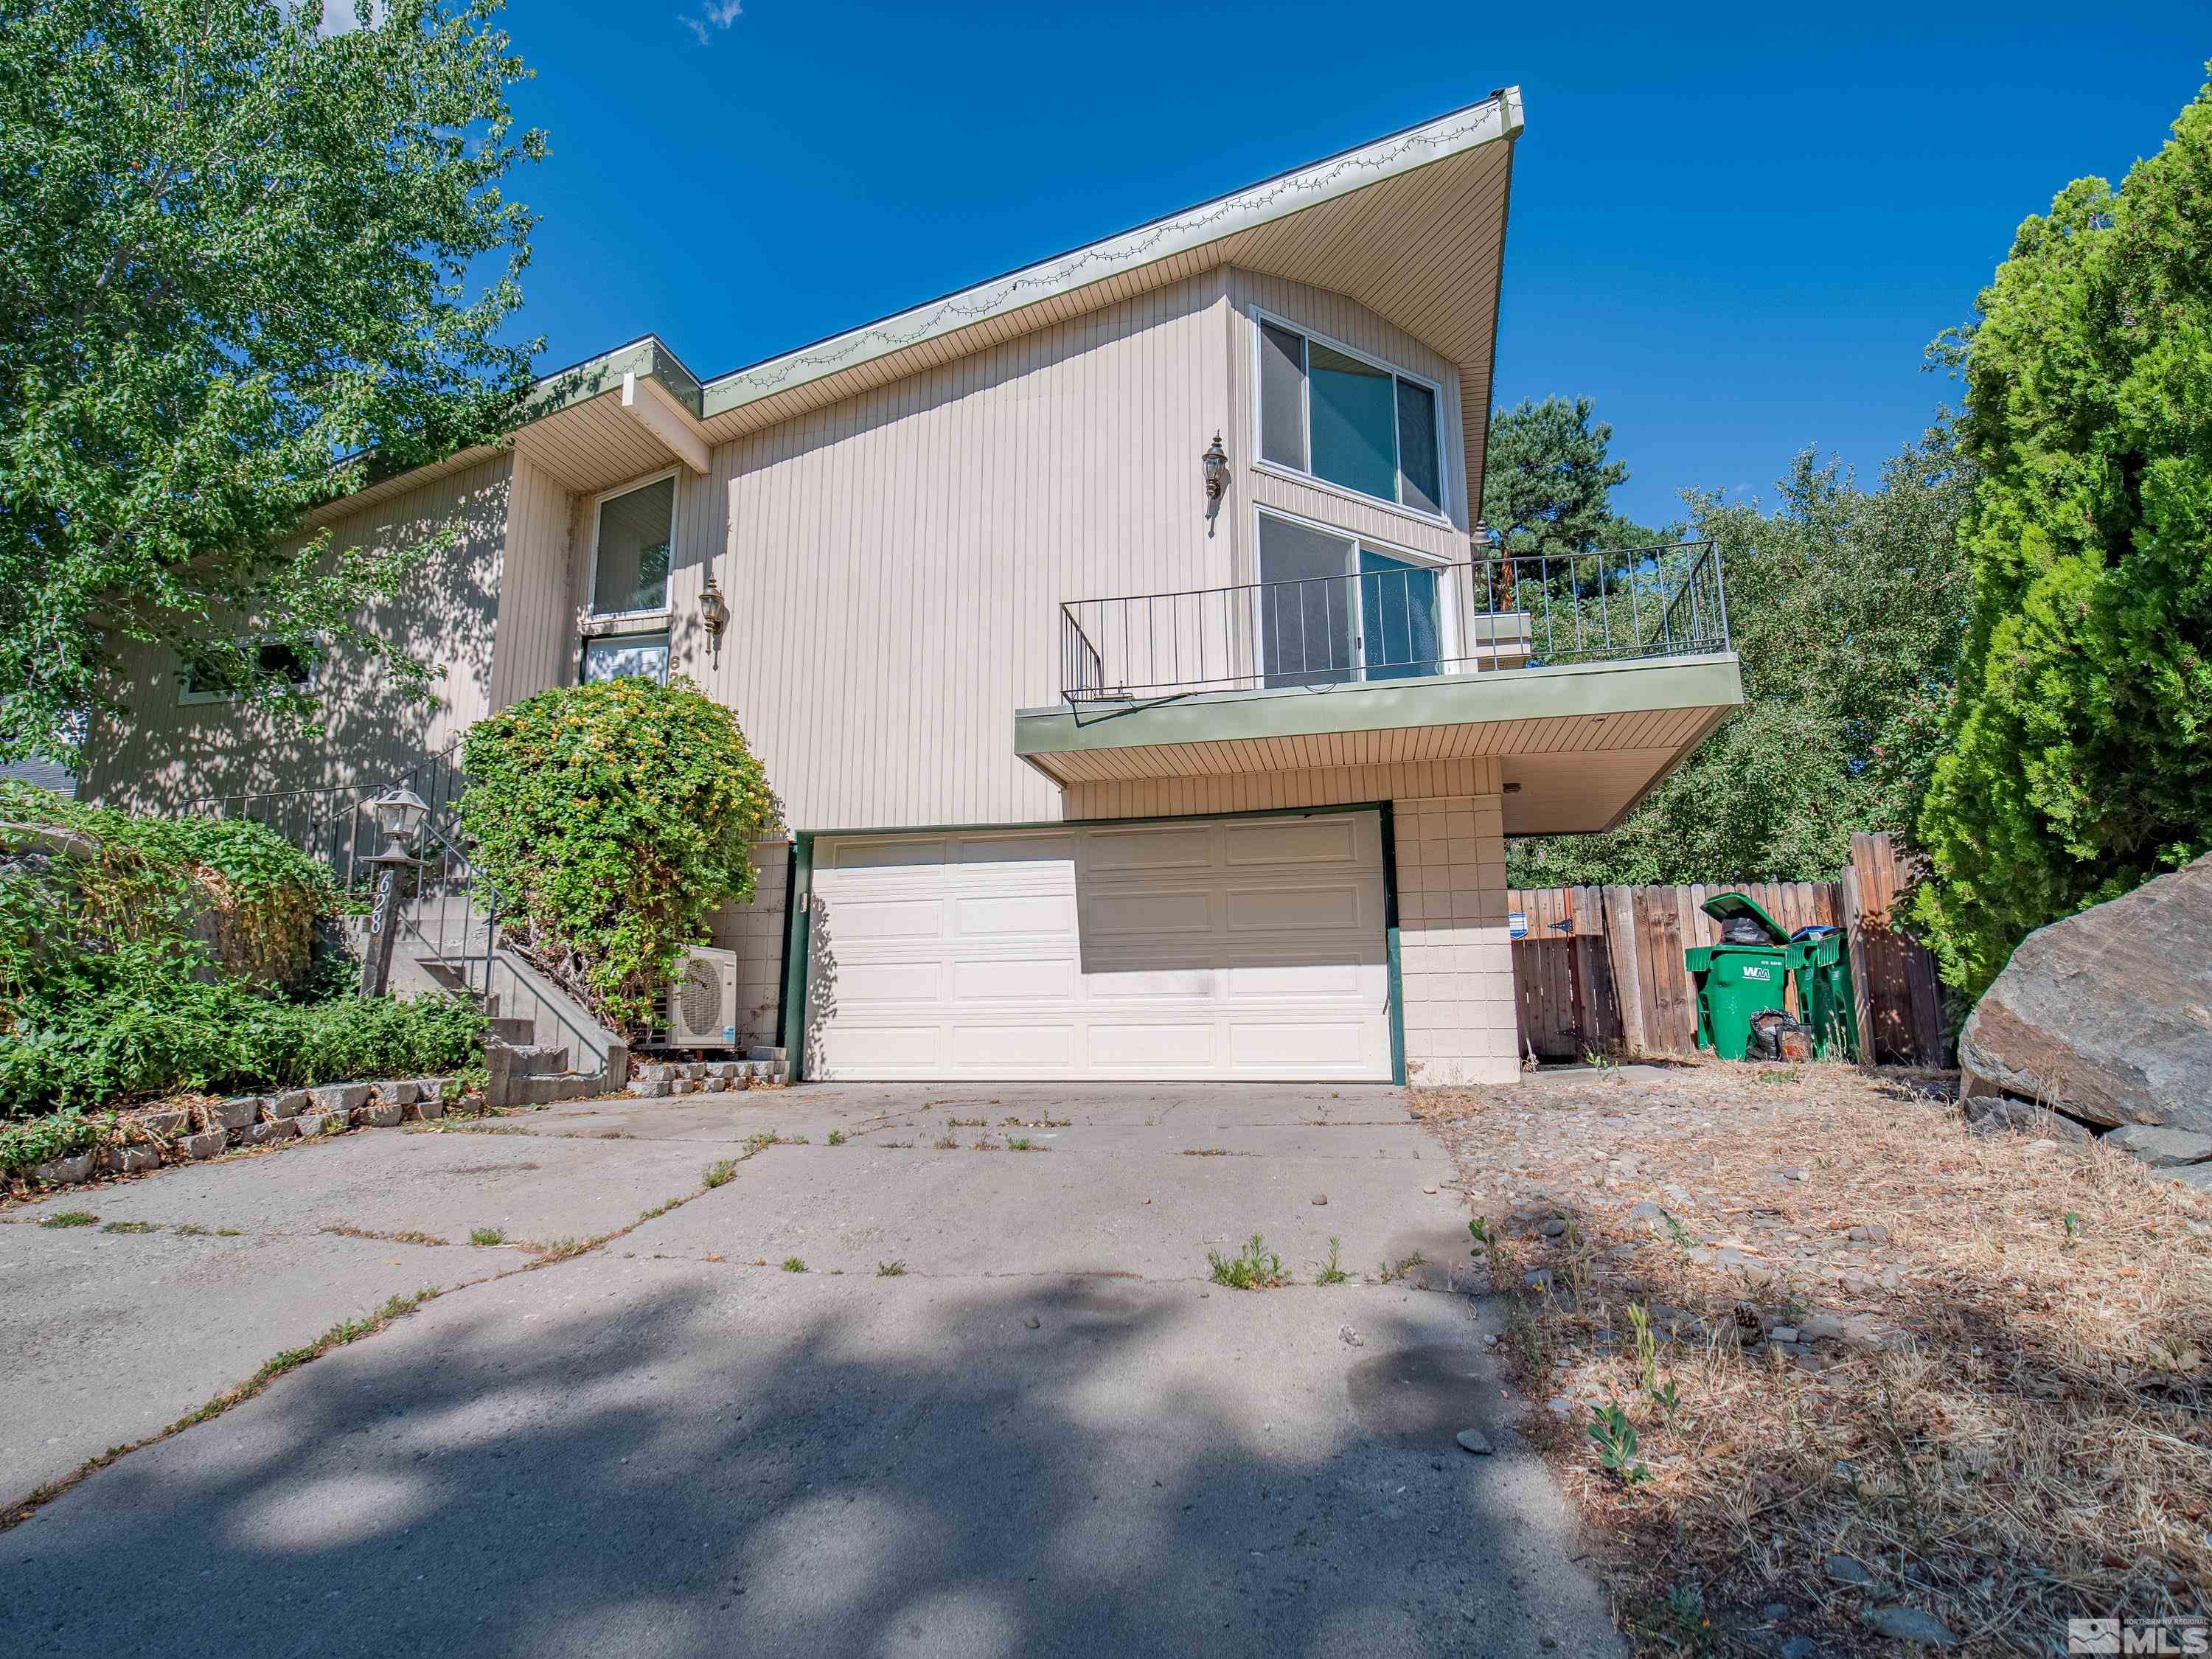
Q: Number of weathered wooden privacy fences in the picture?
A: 1